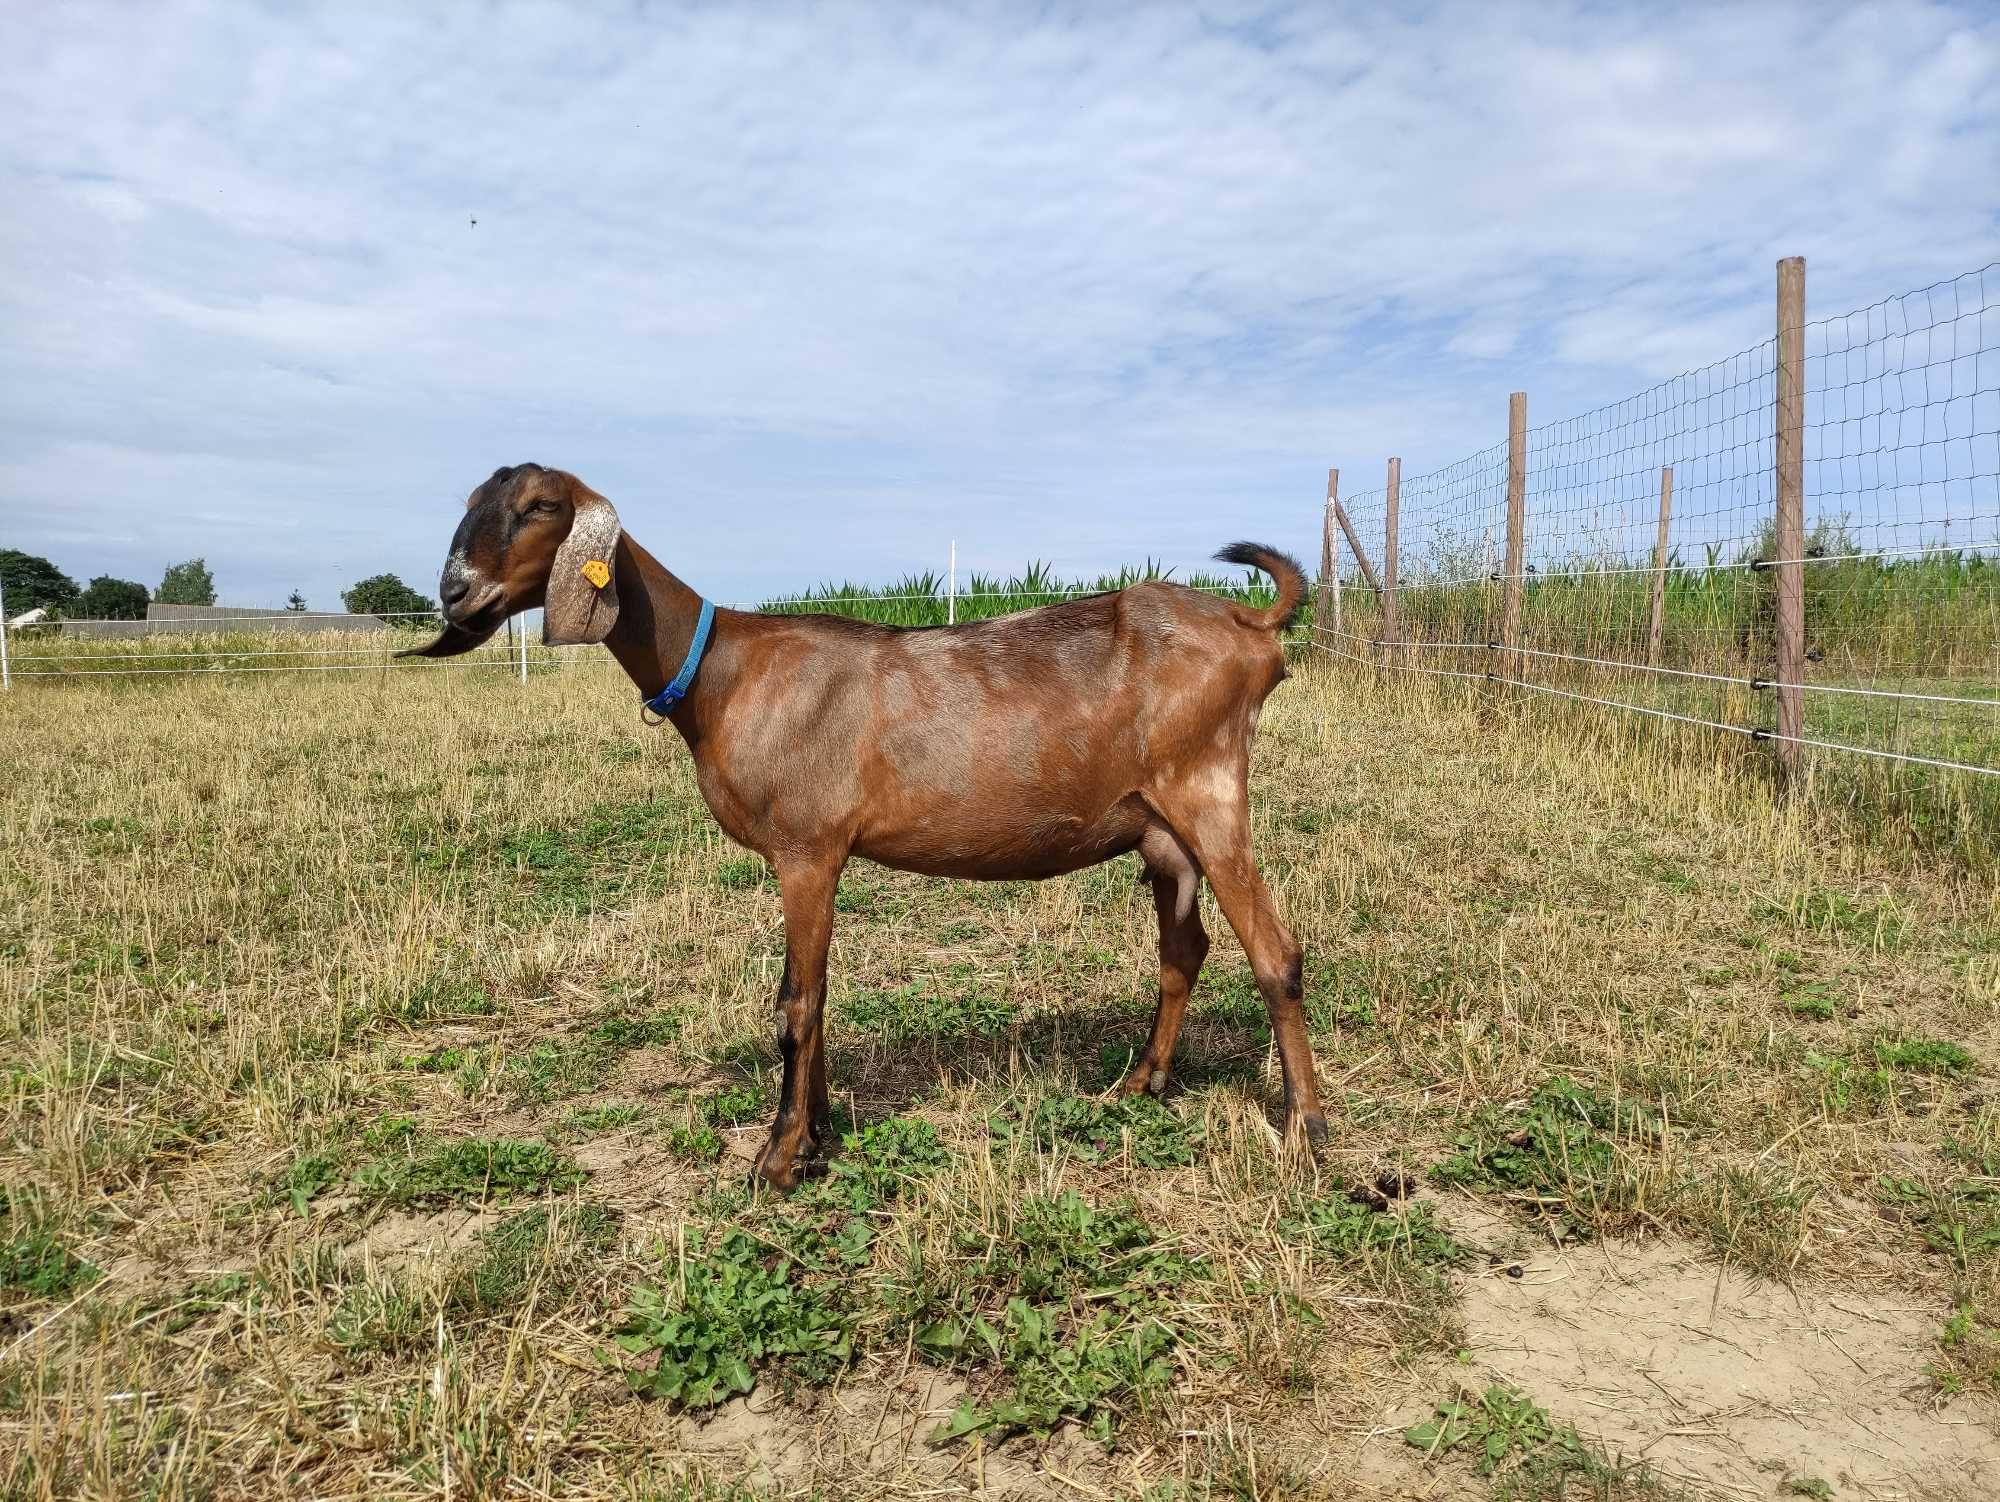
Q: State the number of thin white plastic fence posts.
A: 3